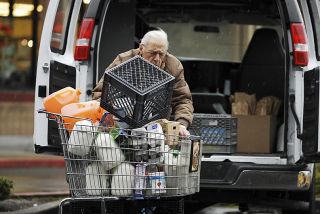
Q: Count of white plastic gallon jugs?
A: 4